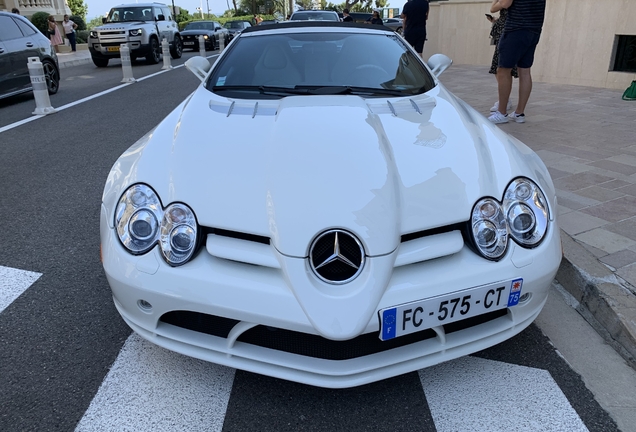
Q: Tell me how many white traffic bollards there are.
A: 5